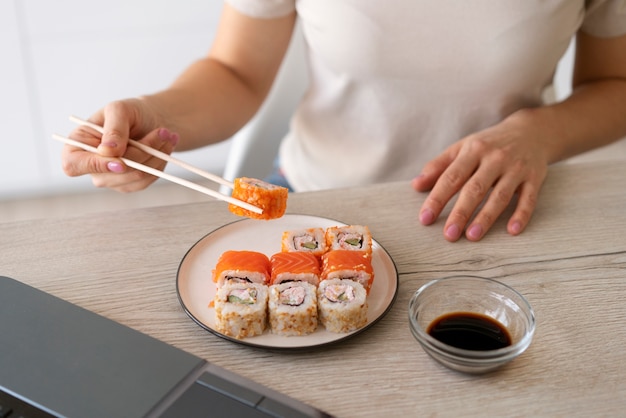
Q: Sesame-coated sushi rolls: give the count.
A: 3